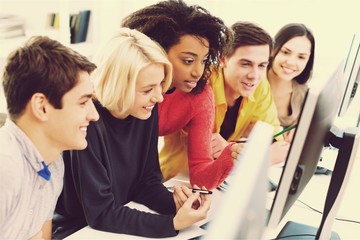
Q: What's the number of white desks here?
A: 1